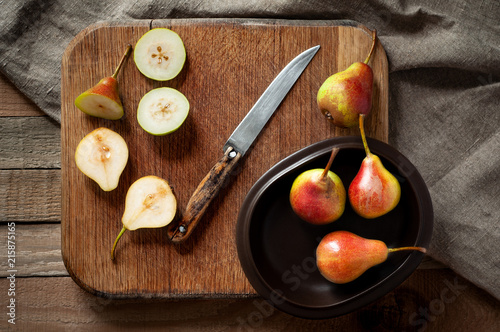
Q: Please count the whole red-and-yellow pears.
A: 4